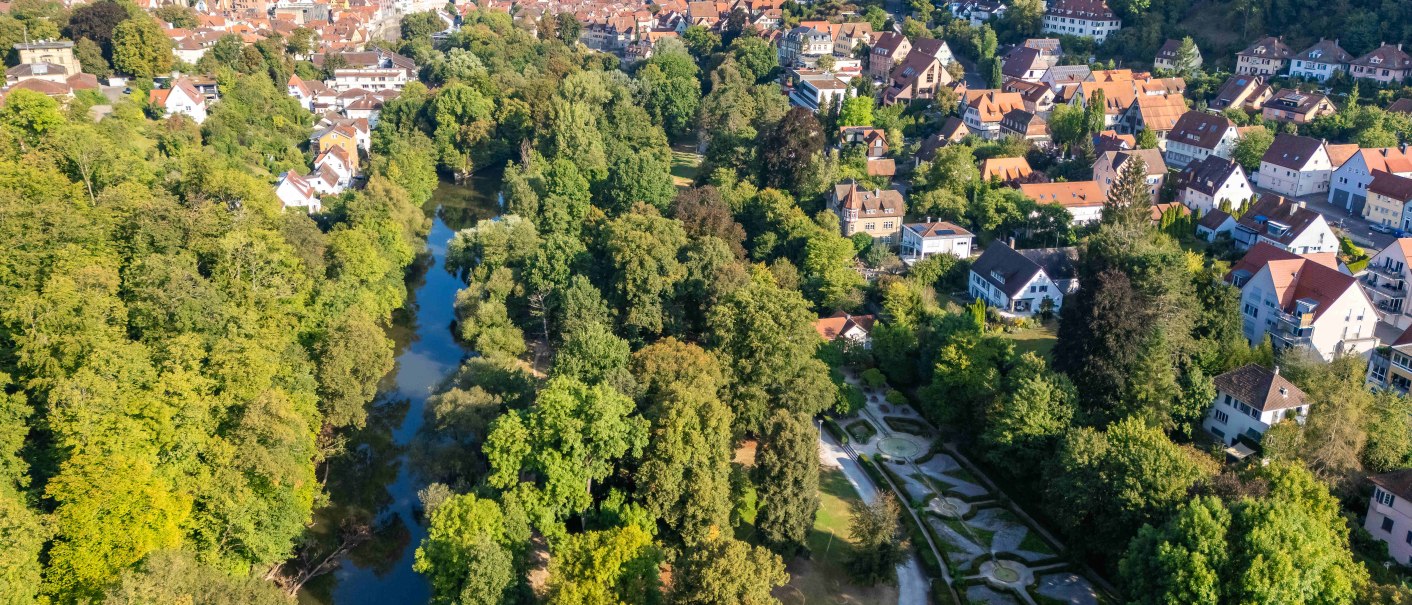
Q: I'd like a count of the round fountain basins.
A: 3